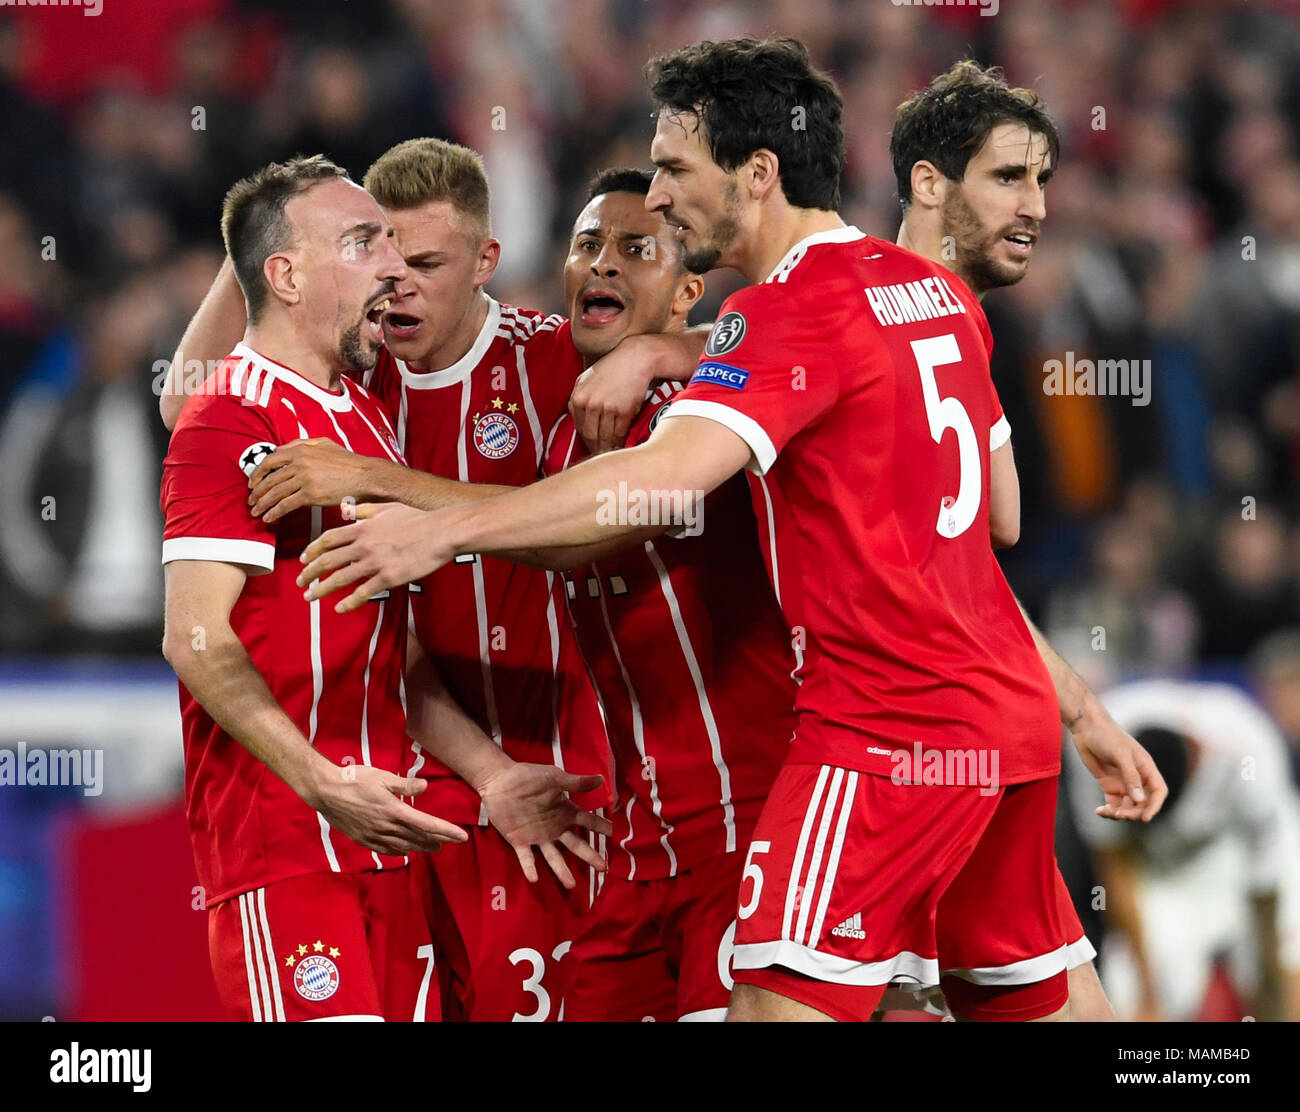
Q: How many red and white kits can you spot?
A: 5